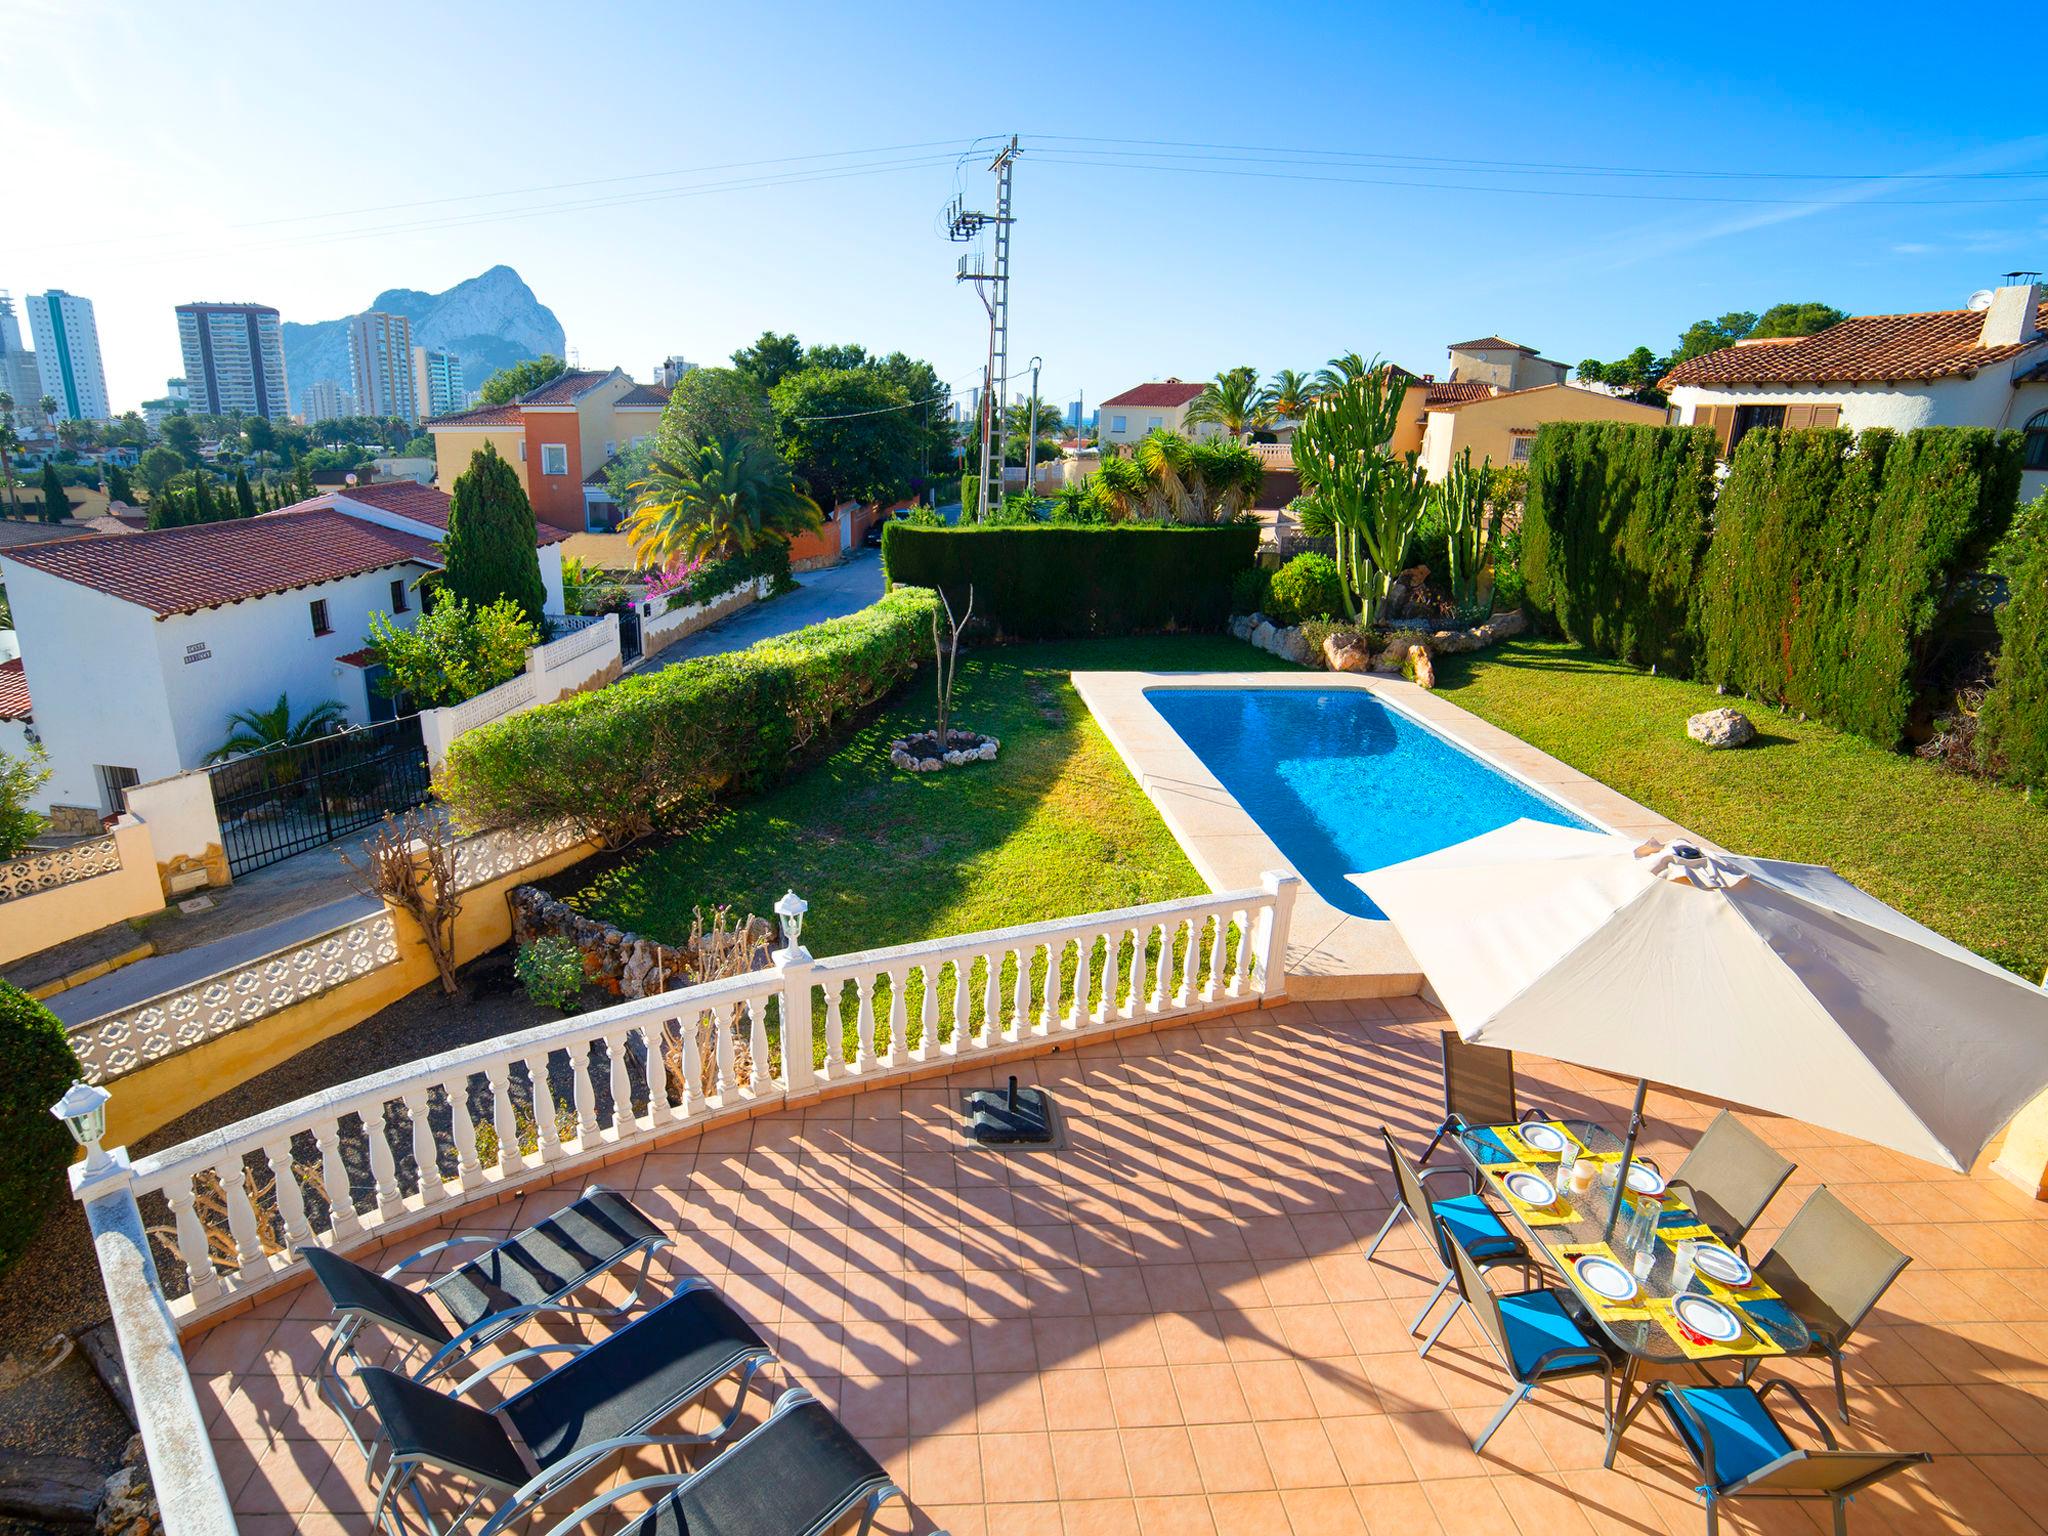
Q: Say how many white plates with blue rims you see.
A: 6